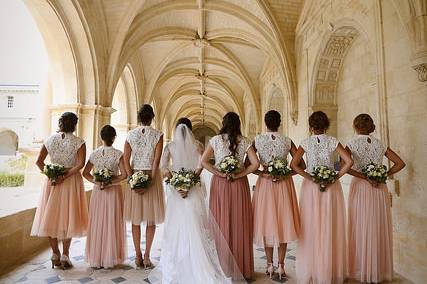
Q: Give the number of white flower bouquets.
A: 8